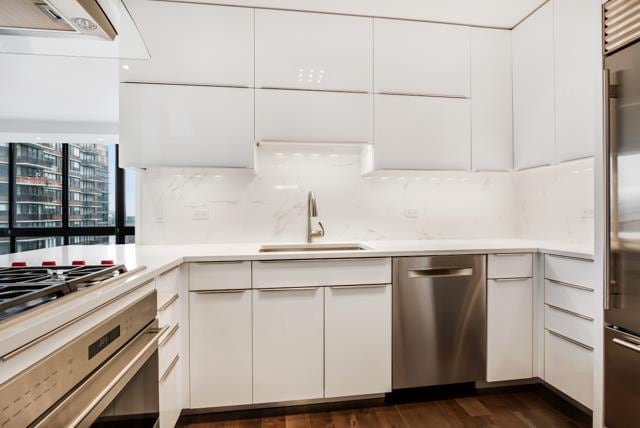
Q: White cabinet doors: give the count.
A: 13